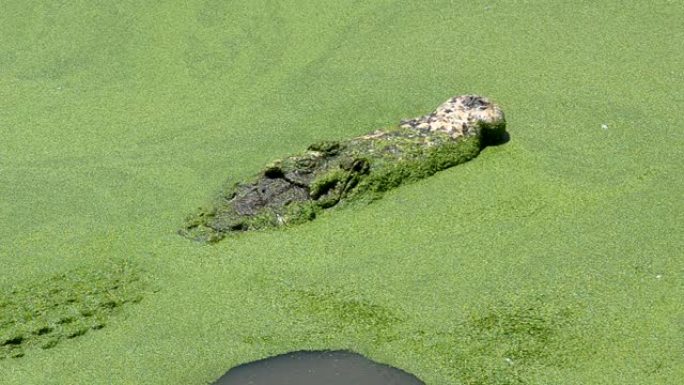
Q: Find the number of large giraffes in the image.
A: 0